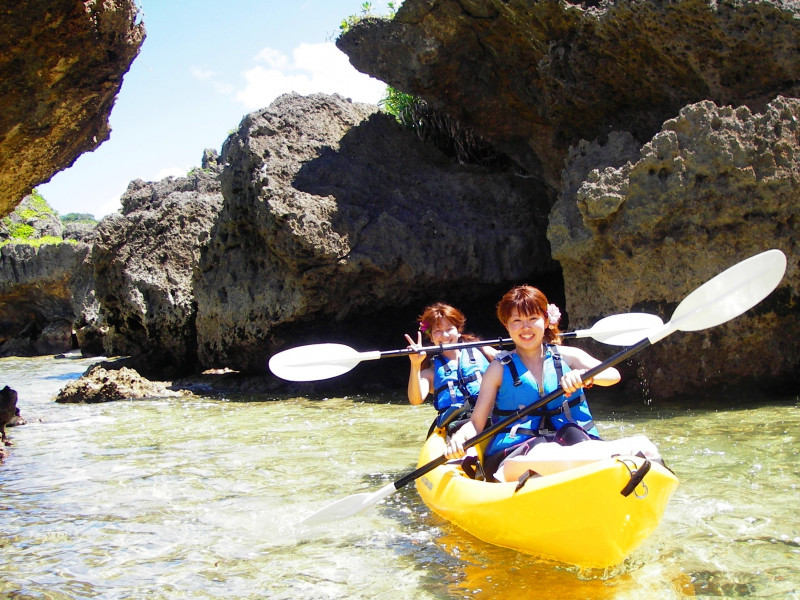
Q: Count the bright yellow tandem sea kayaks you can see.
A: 1